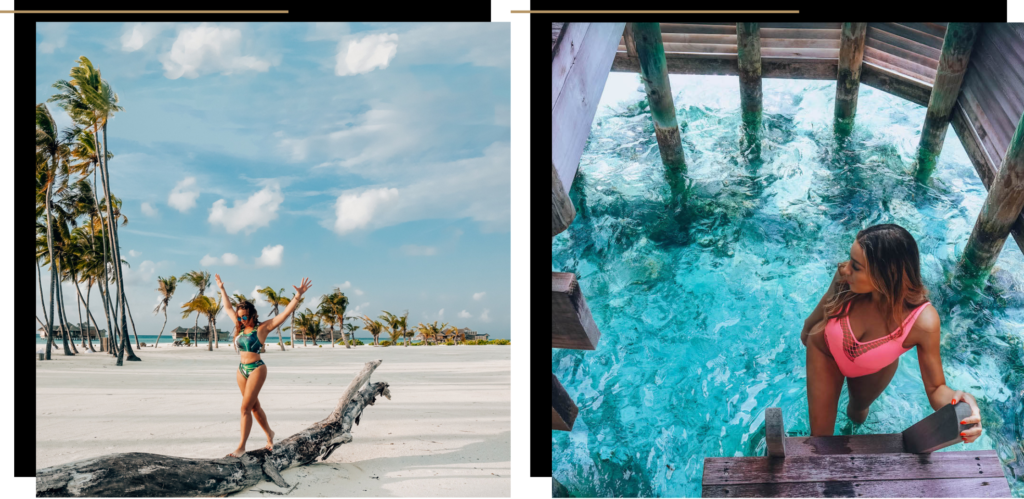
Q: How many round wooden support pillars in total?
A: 5